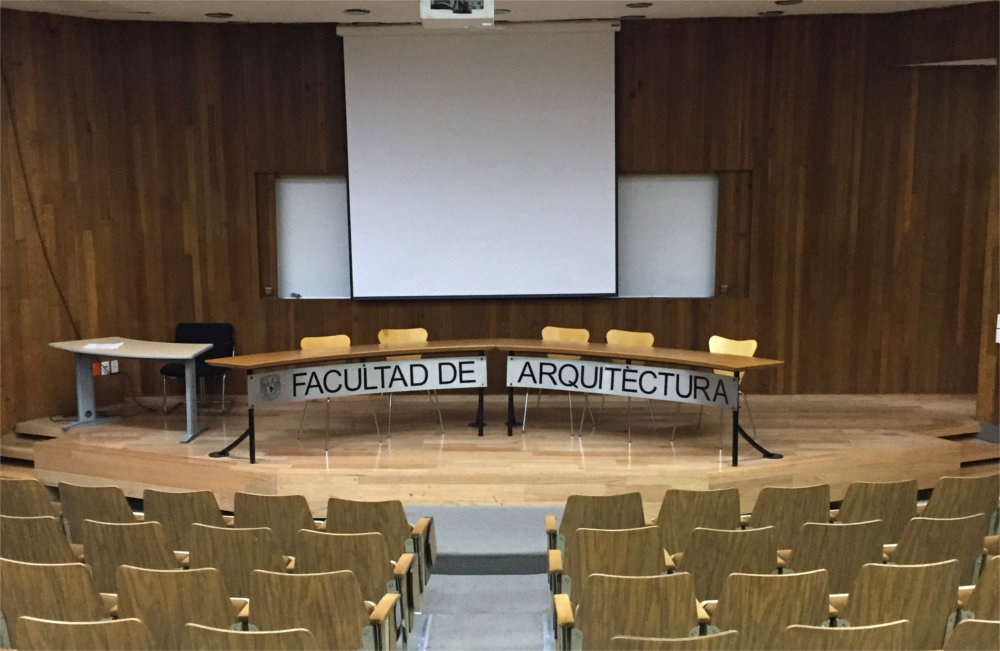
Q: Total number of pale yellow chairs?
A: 5